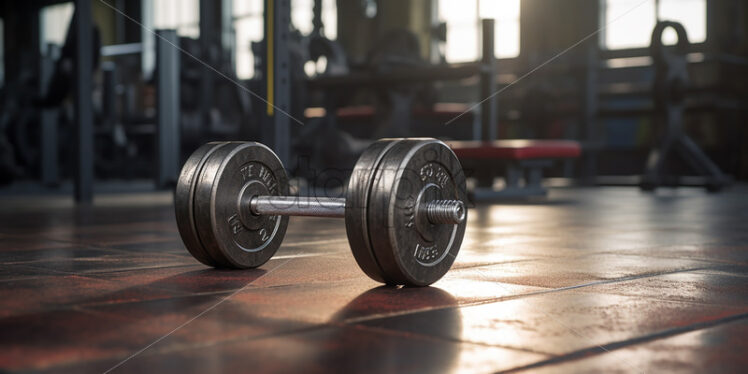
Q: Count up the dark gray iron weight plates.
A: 4